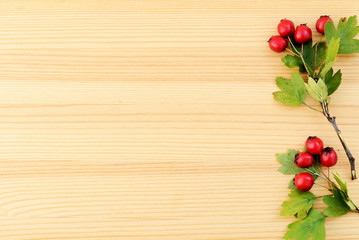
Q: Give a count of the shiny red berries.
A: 8